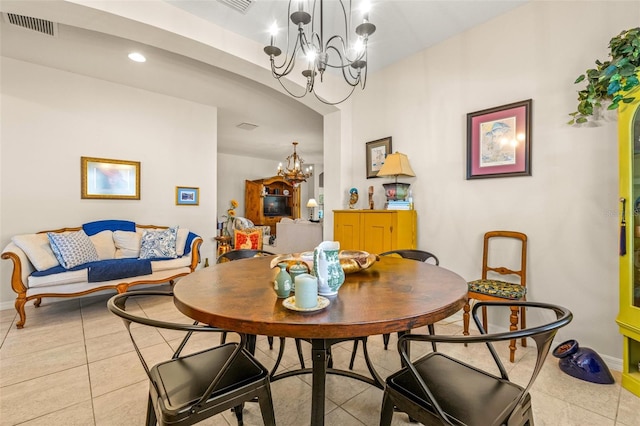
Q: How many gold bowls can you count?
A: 1